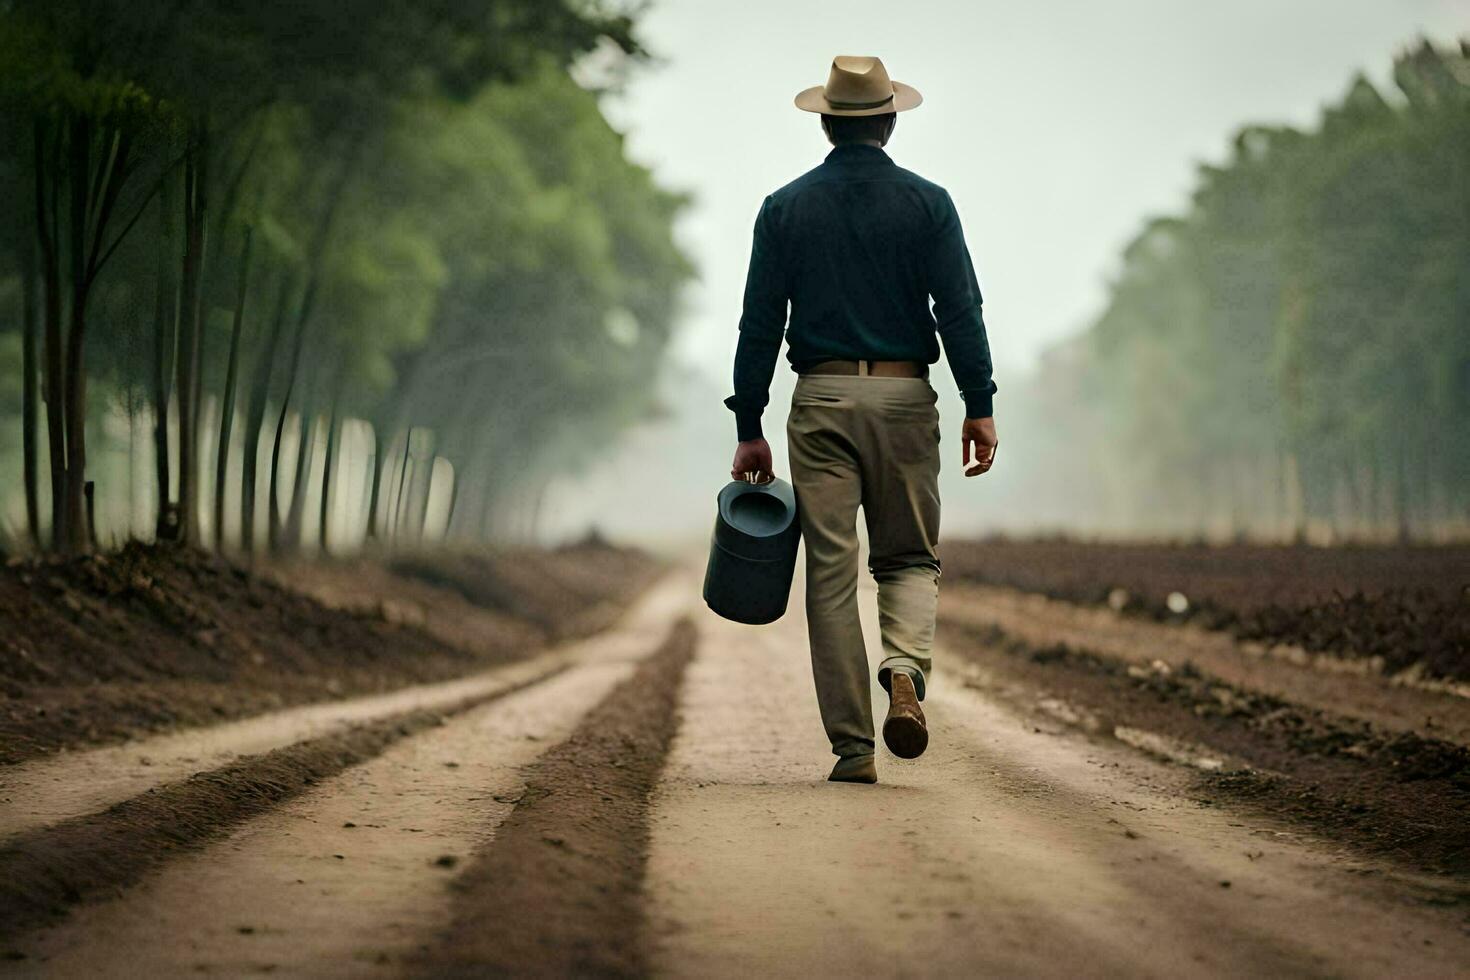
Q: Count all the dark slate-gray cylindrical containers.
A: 1